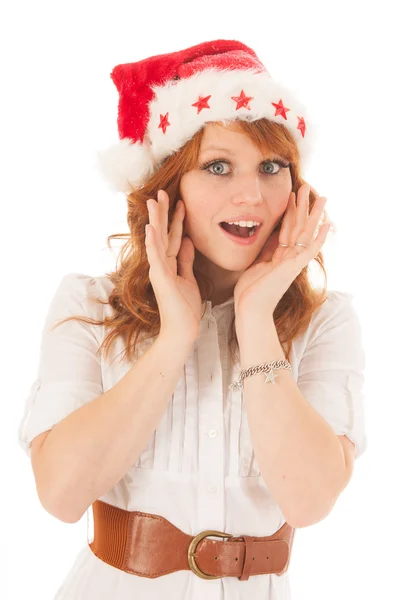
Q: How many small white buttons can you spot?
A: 2